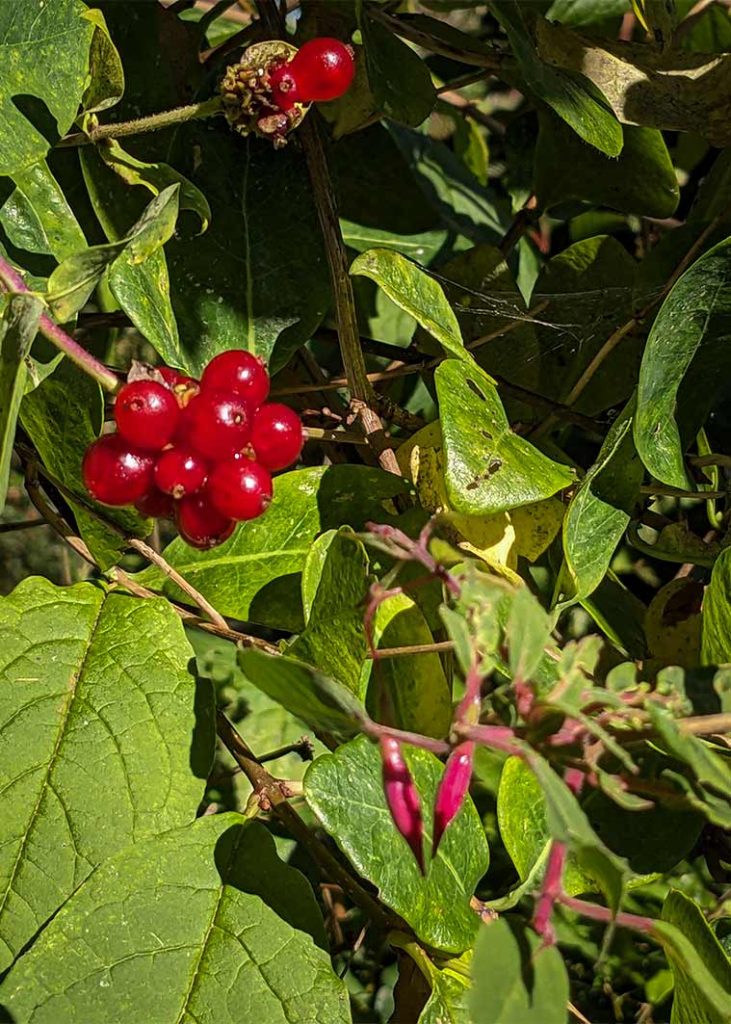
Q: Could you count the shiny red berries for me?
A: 12